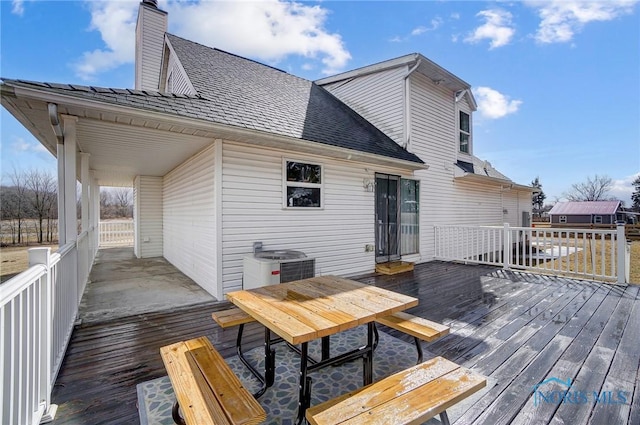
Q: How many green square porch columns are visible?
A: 0